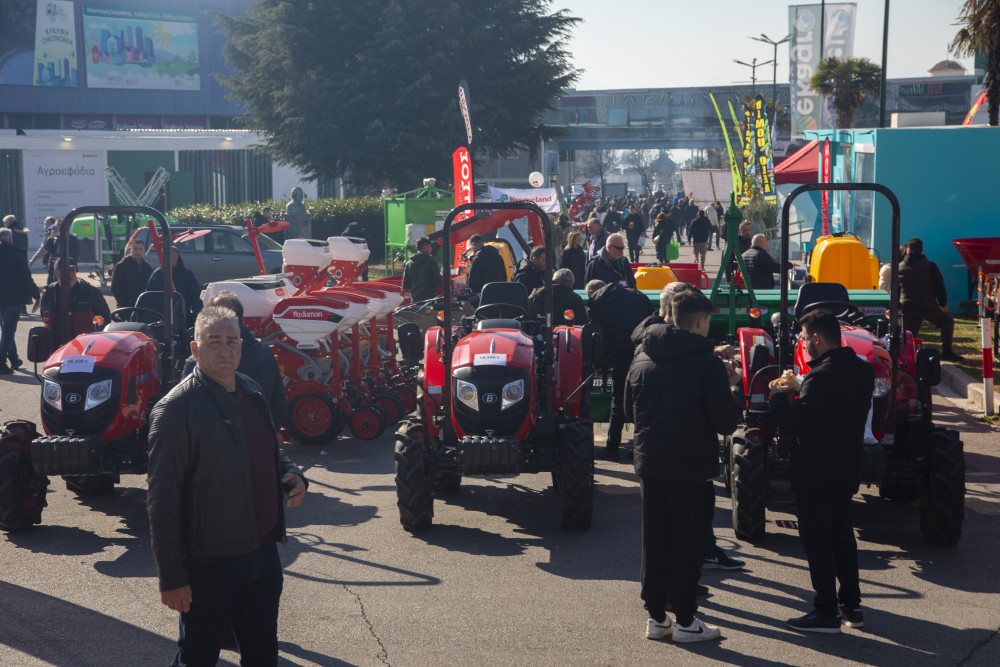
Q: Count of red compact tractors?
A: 3